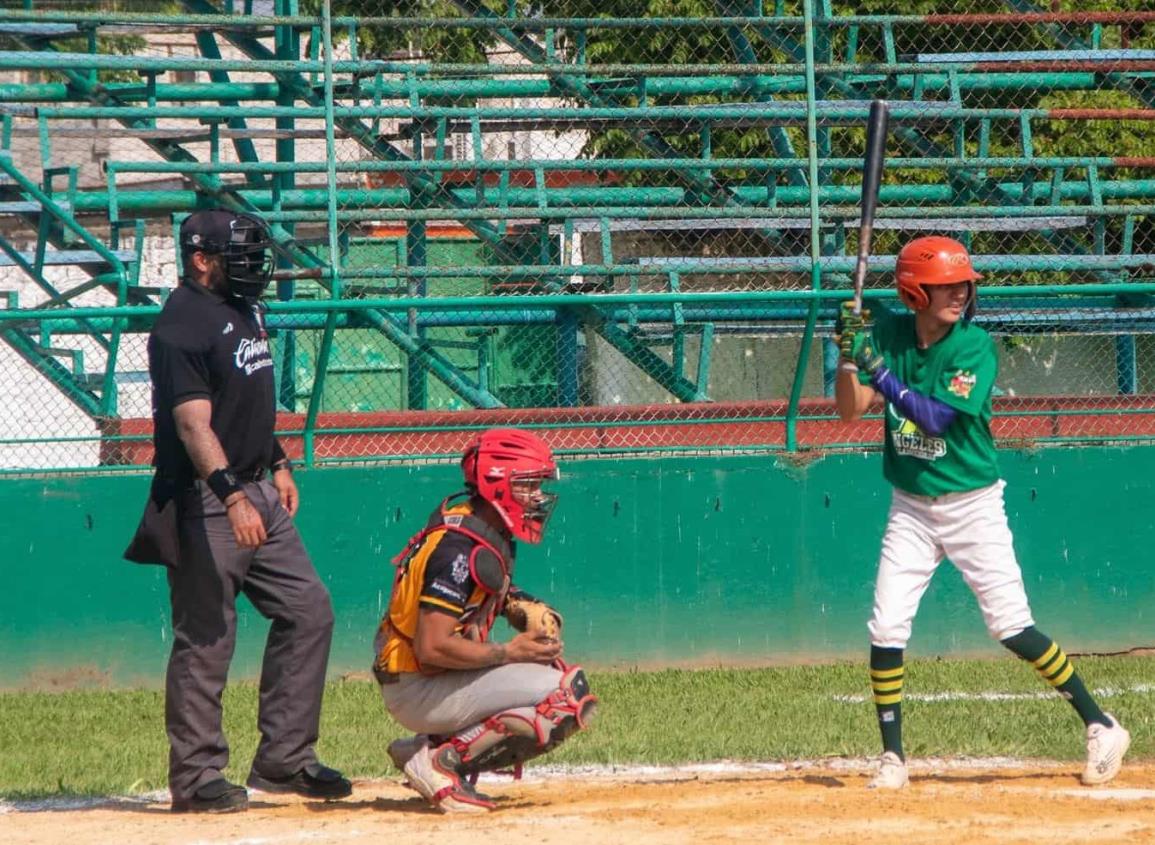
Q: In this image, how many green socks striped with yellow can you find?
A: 2